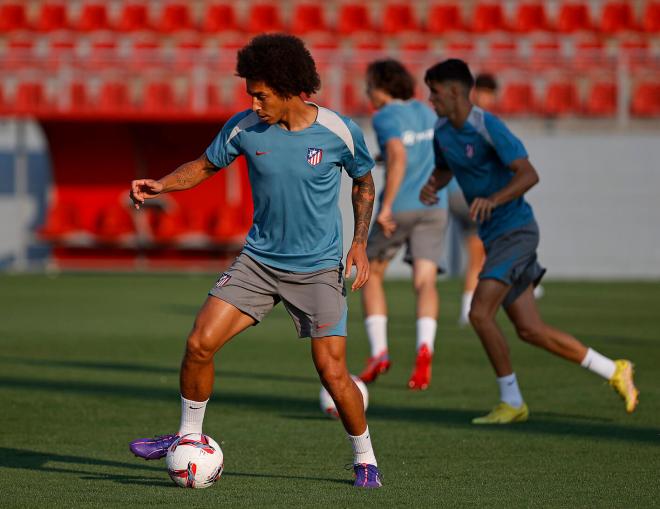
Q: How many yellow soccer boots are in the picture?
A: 2